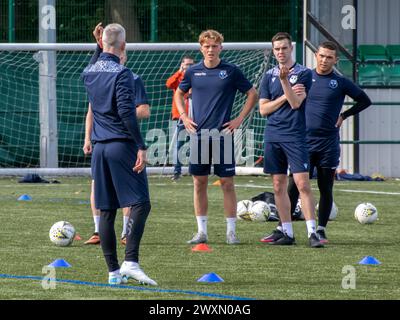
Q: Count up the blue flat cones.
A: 4